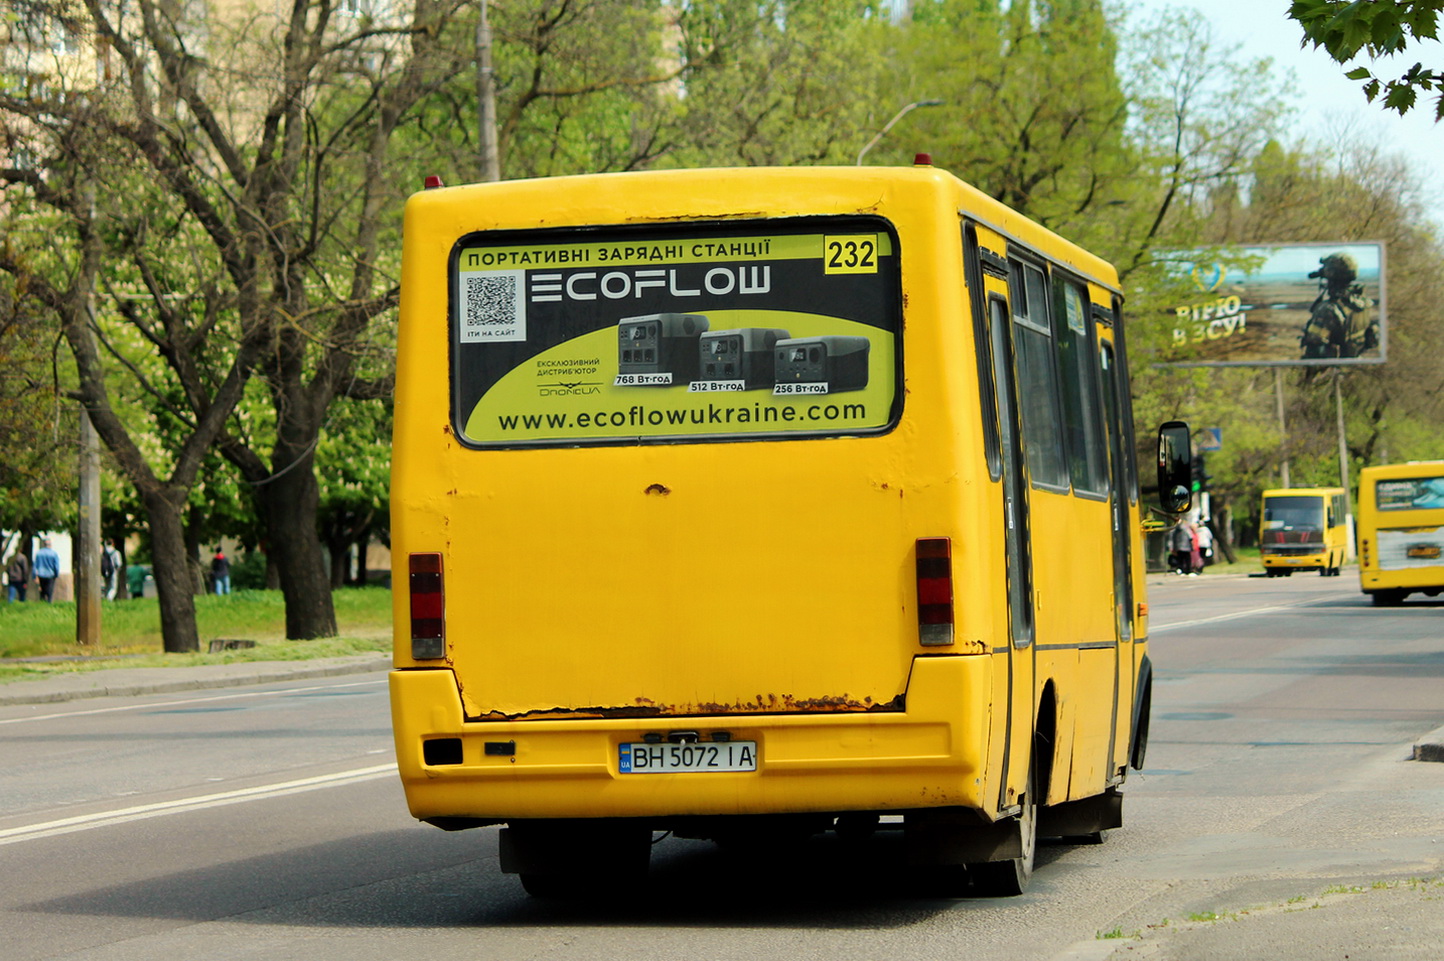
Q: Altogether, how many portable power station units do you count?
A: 3